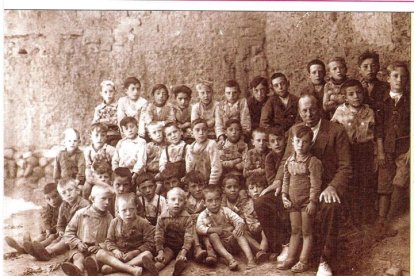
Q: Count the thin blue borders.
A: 0